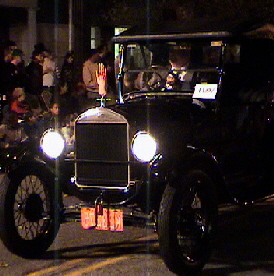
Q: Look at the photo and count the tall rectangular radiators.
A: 1